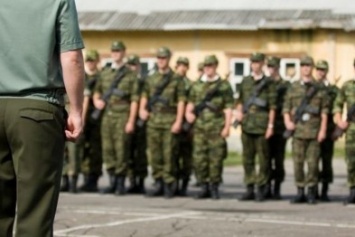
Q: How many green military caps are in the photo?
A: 11